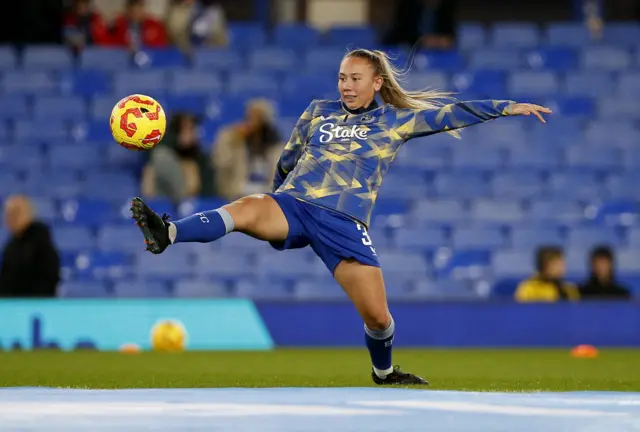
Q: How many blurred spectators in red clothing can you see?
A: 2